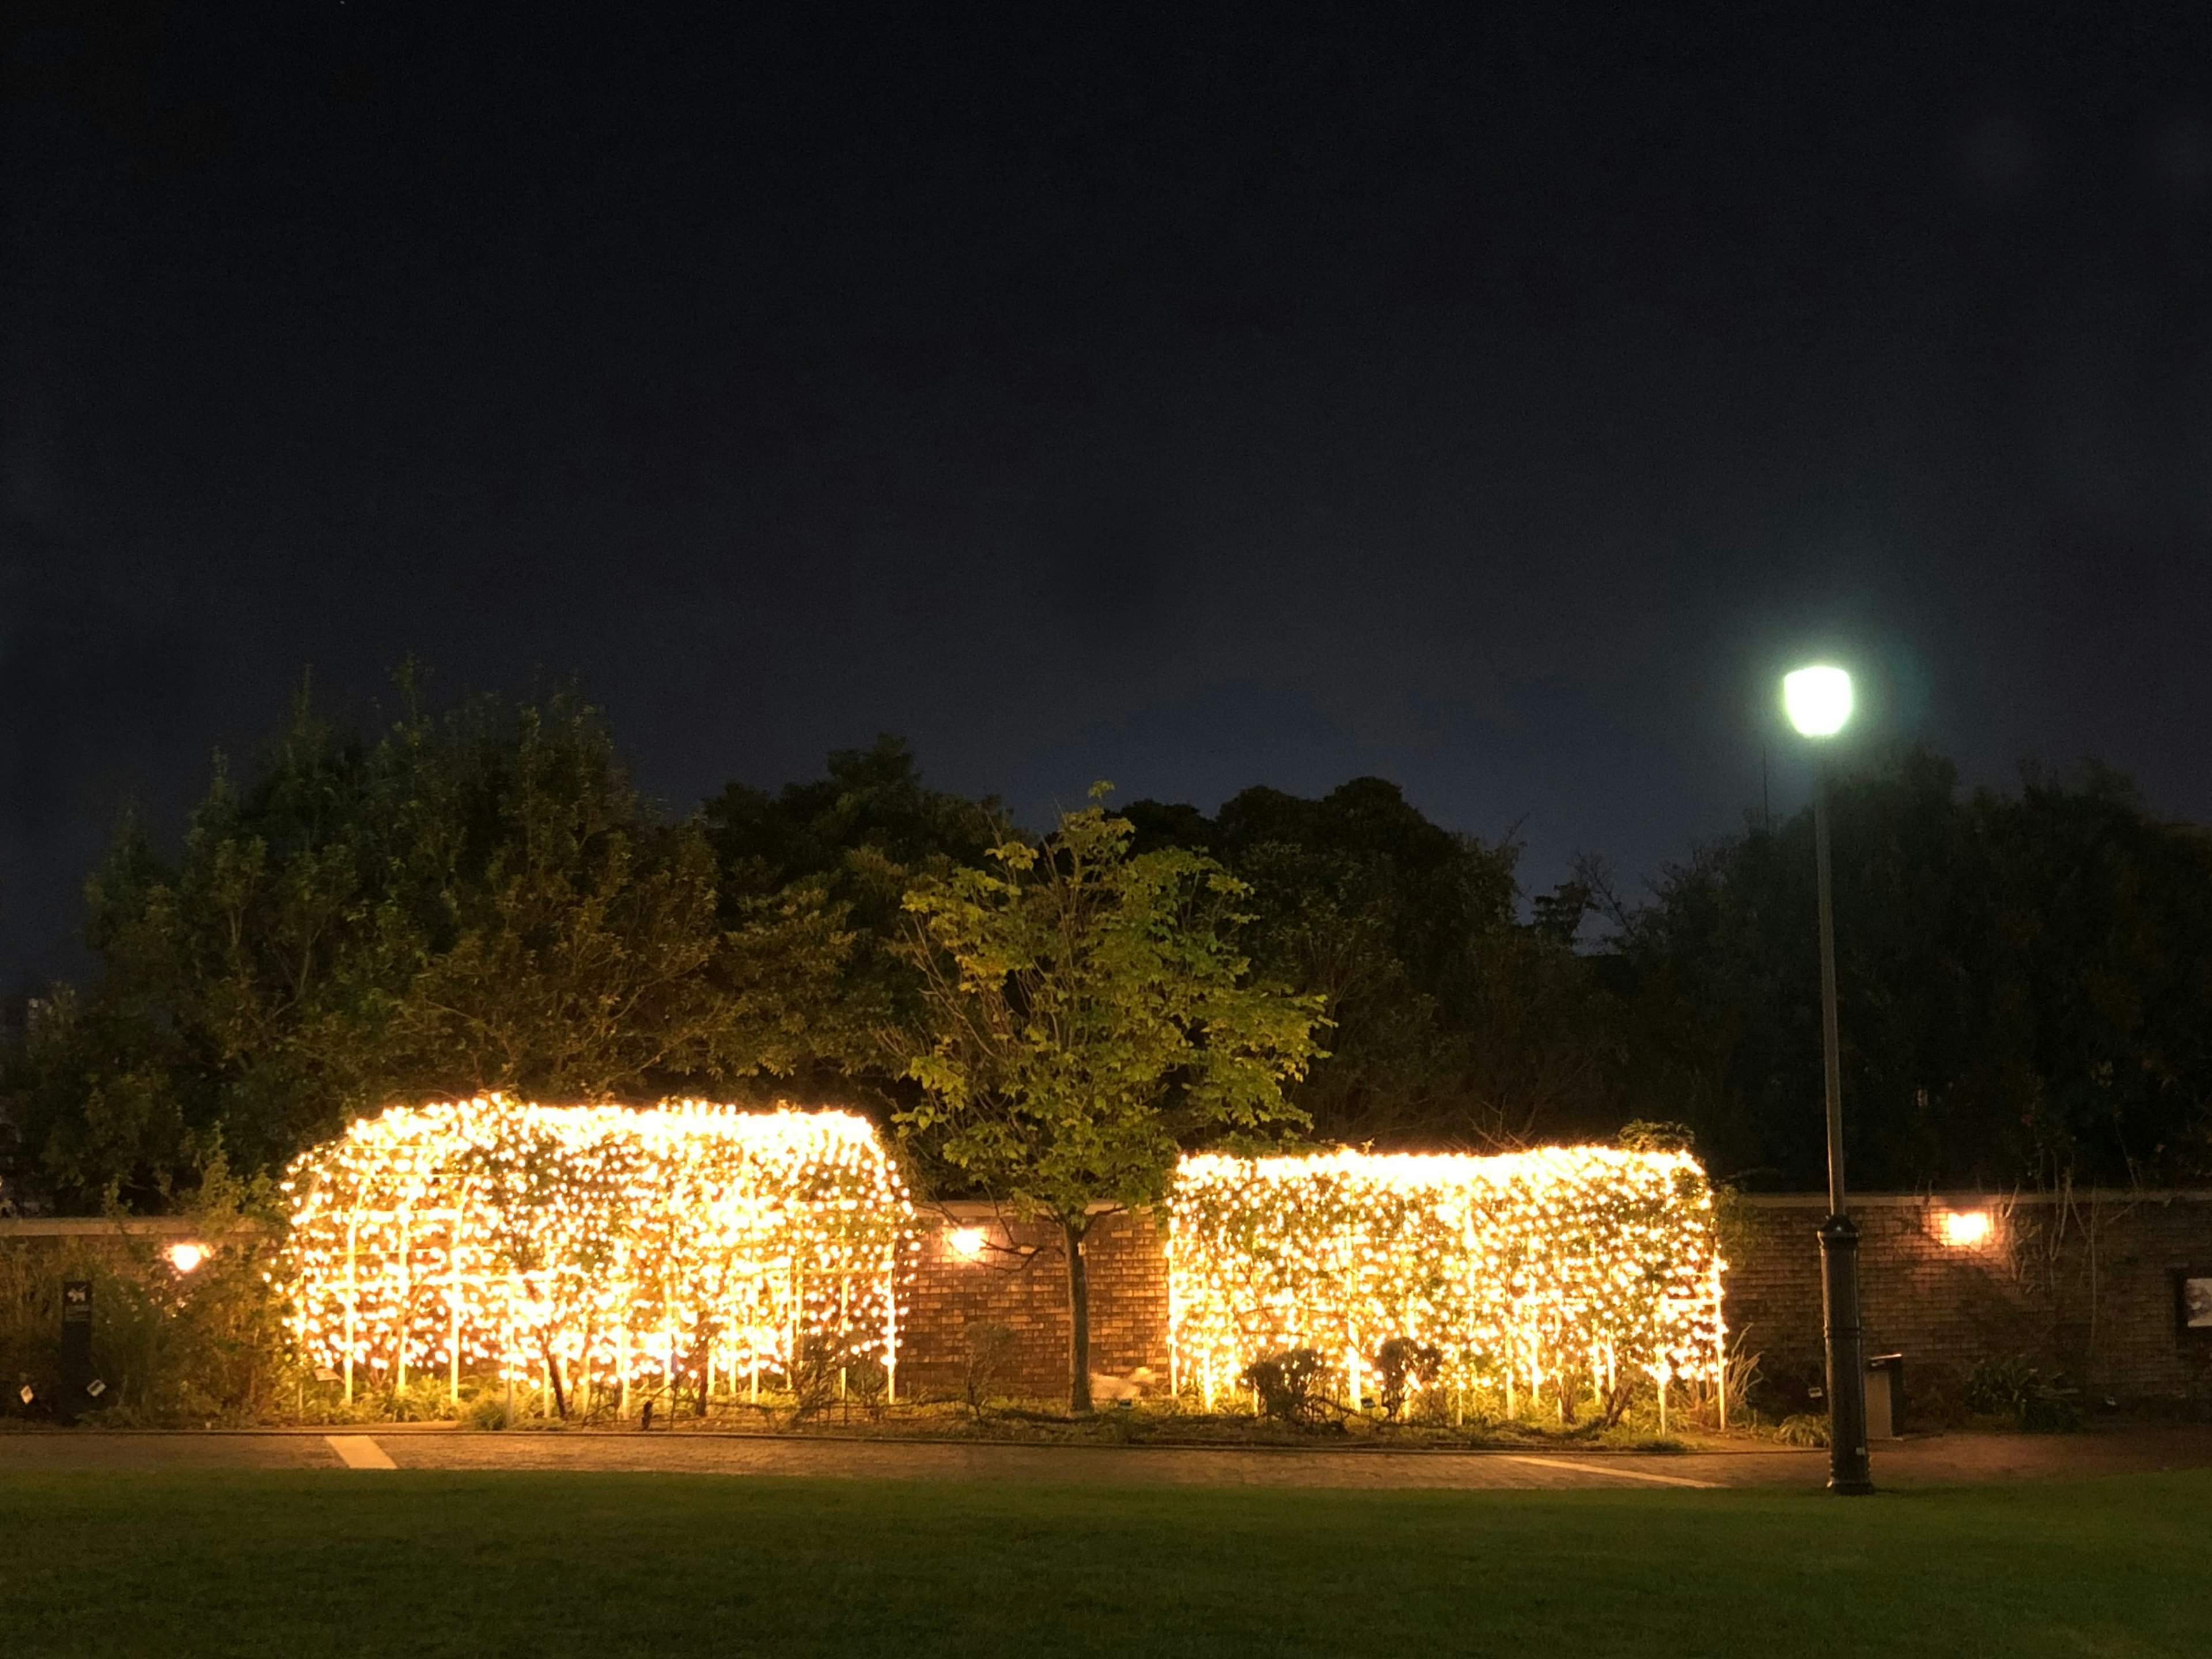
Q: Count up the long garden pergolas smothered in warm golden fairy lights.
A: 2